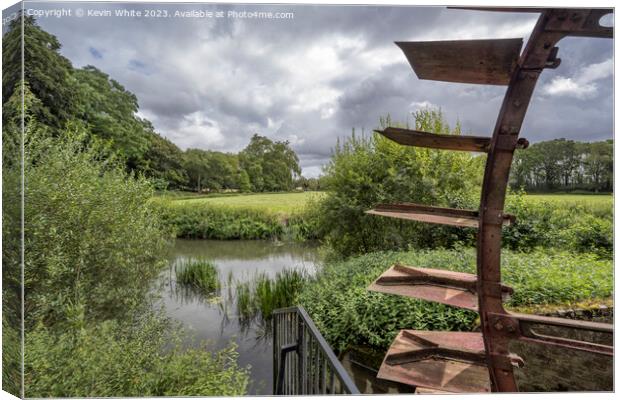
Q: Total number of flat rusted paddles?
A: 5